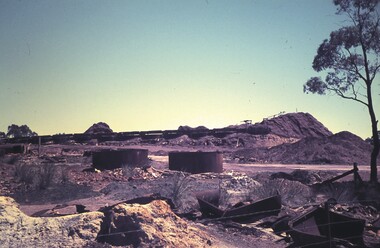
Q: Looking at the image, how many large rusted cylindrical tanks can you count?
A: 2